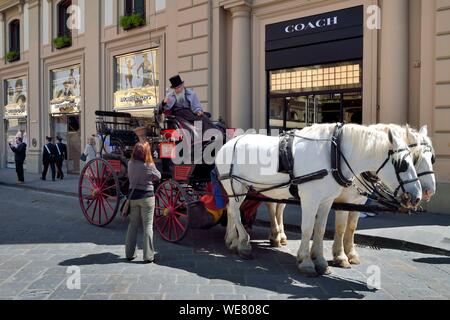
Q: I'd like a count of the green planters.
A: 3